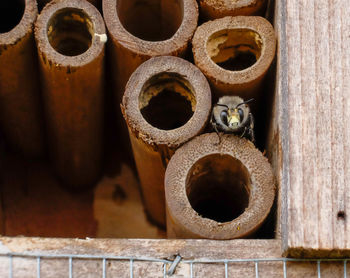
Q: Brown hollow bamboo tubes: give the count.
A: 7